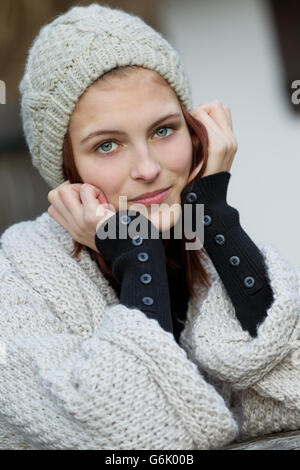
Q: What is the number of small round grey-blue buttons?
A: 10